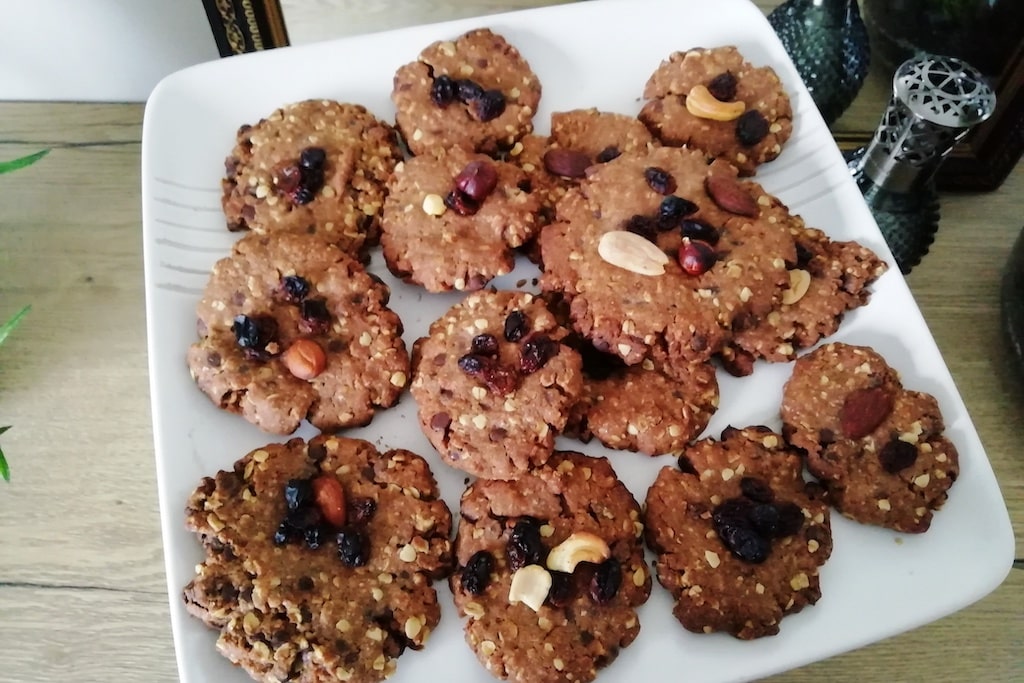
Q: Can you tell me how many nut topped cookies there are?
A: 9